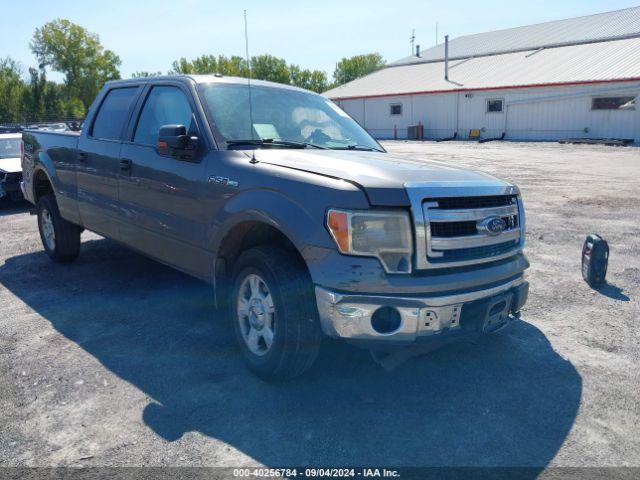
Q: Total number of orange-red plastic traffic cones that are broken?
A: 0